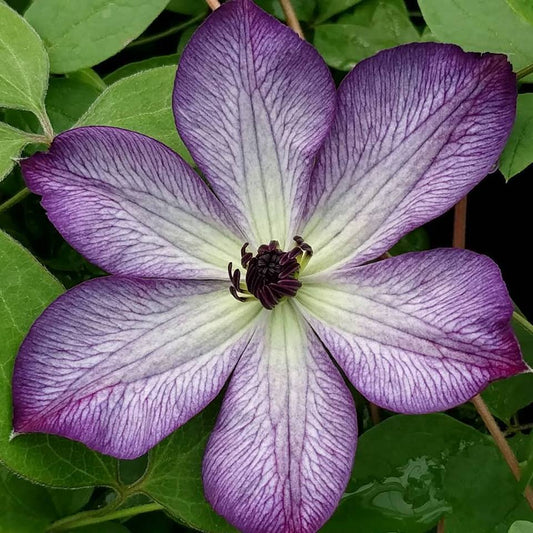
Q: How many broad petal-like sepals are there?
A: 6